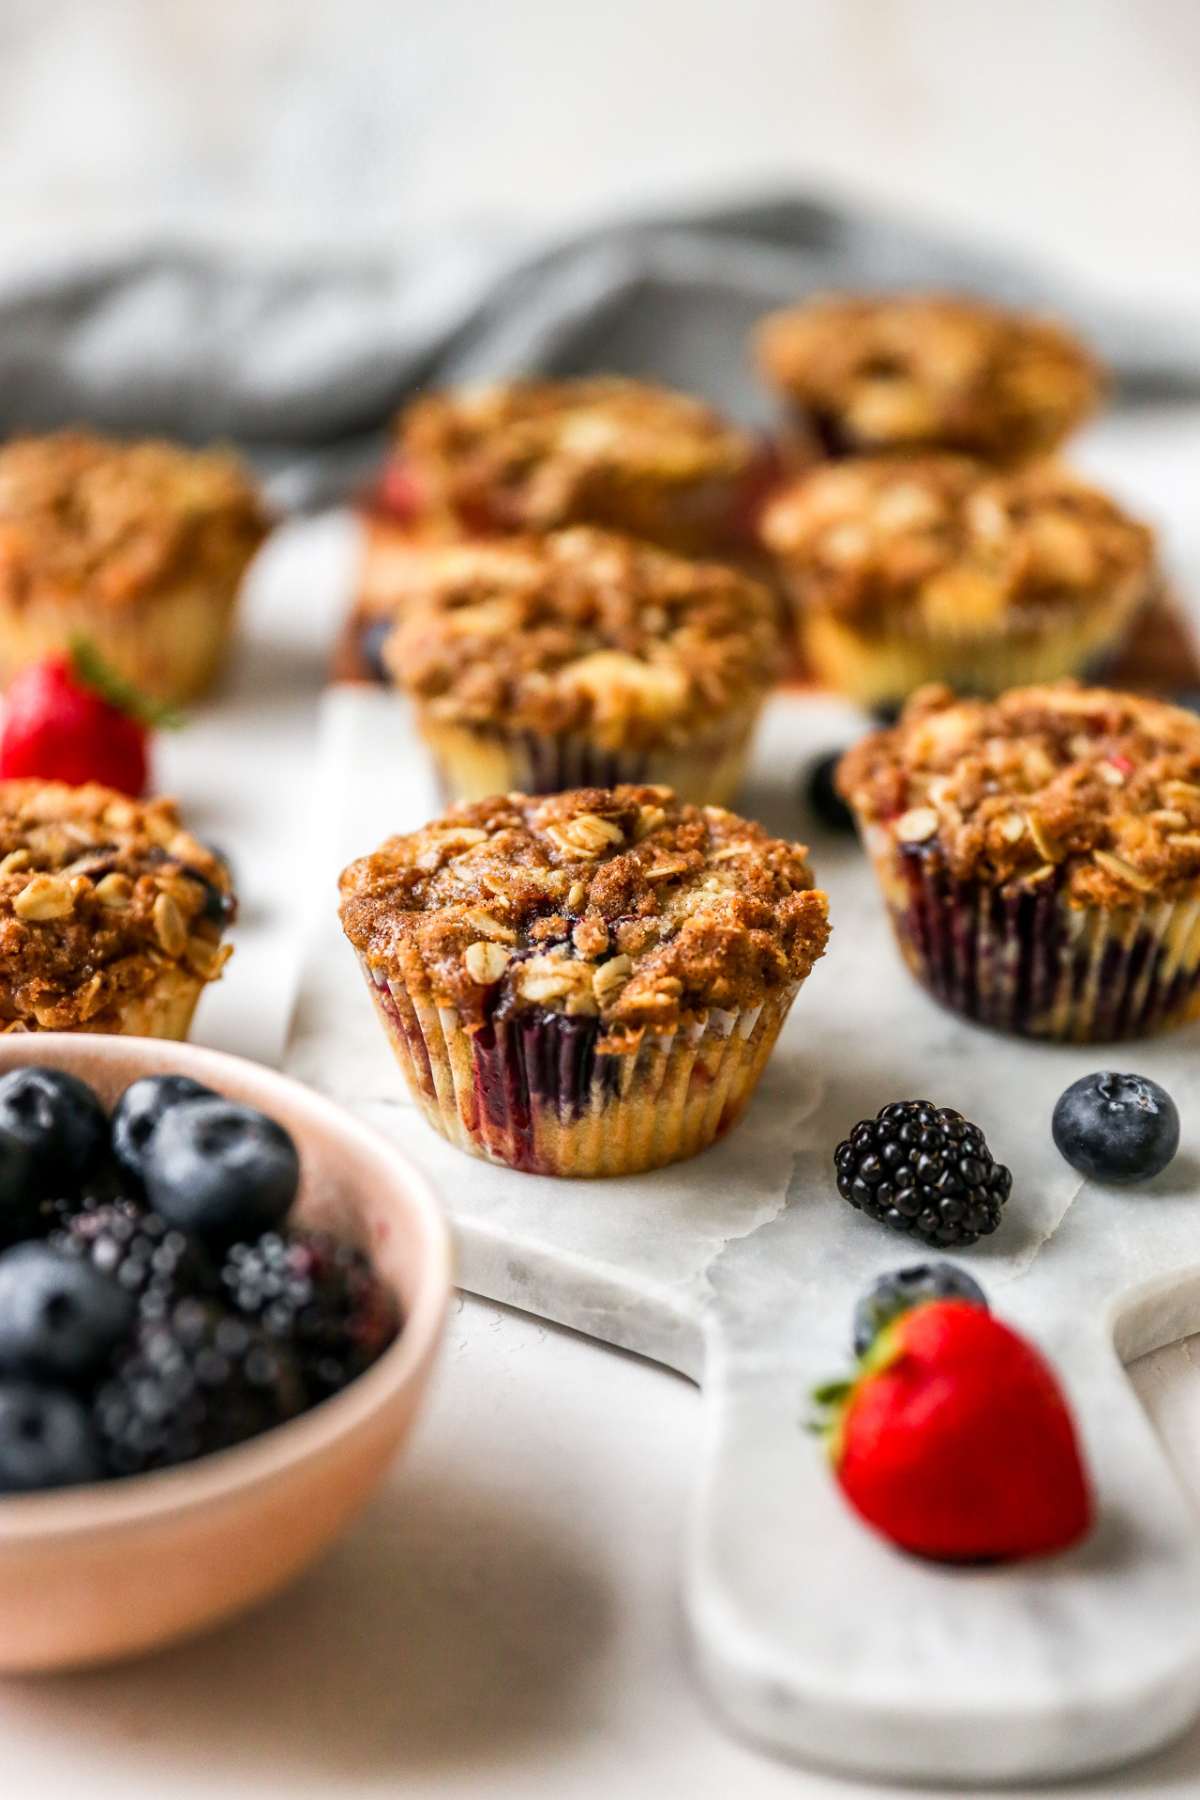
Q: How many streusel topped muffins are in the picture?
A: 8